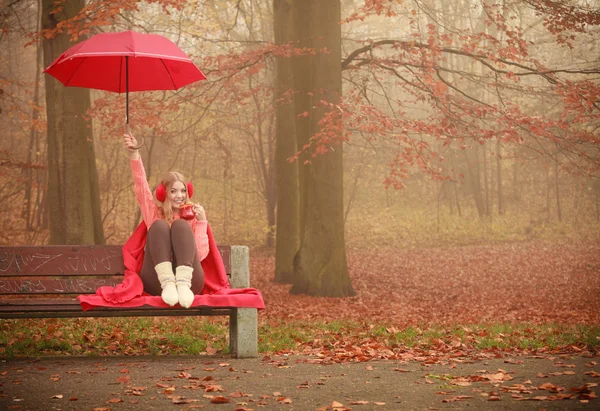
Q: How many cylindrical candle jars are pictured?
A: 0